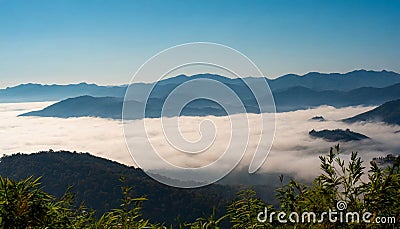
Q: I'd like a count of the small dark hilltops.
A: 2